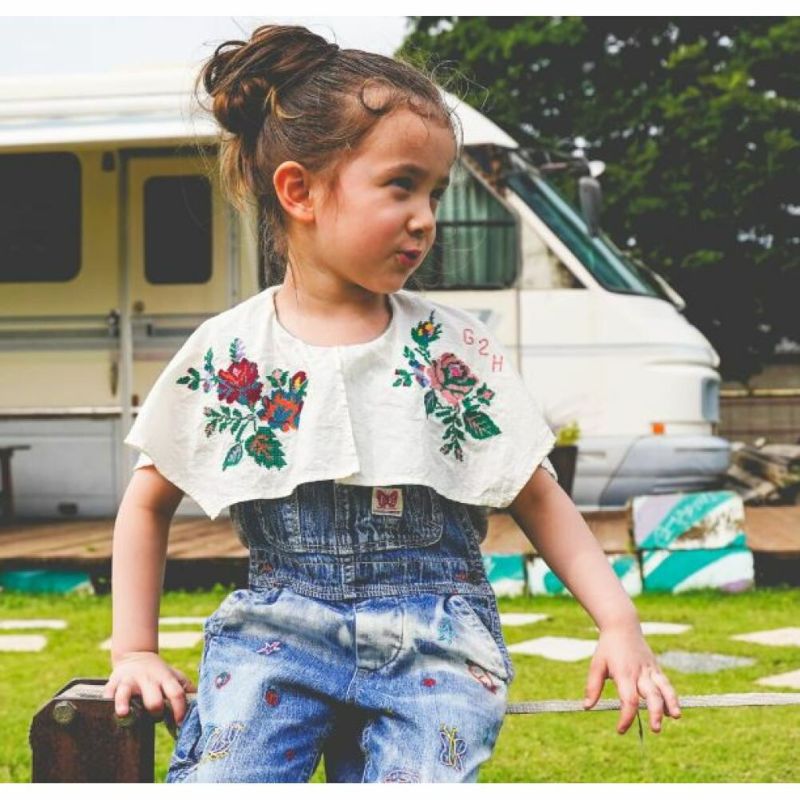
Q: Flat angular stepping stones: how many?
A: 10